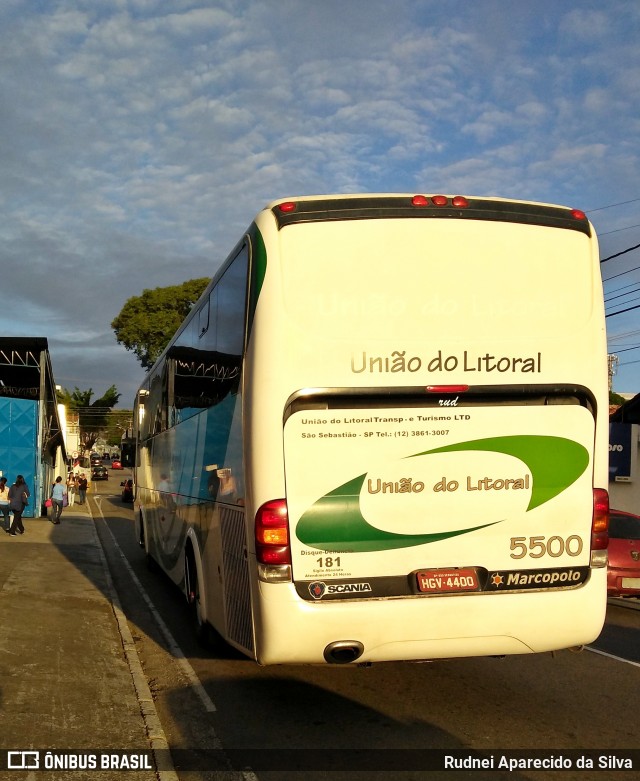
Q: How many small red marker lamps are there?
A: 5